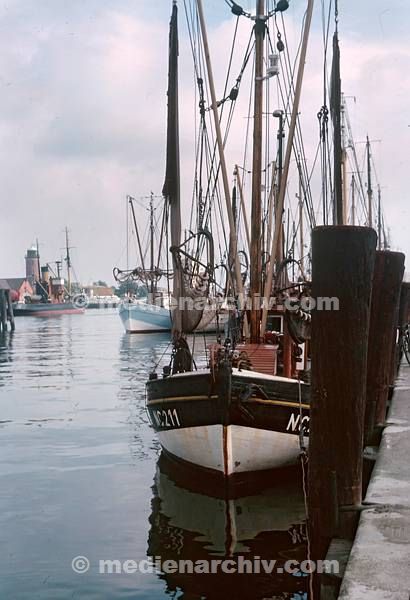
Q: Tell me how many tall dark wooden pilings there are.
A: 3